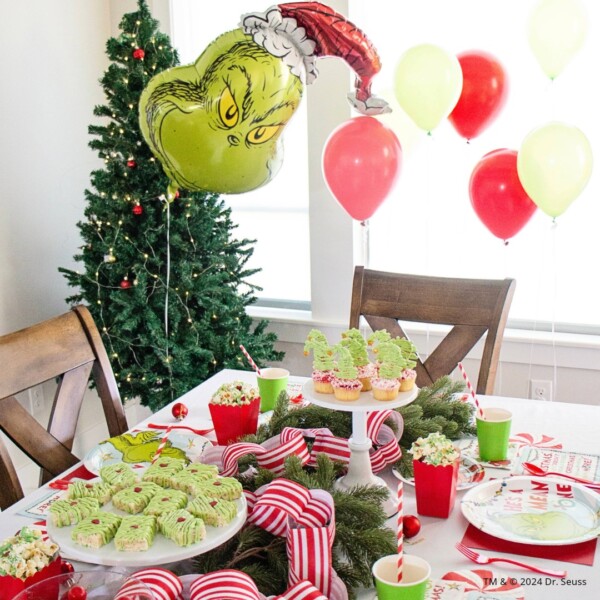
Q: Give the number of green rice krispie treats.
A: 12